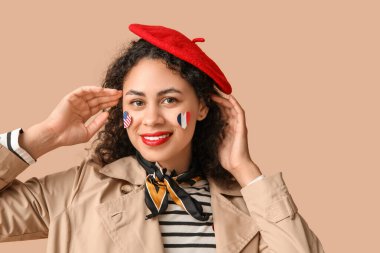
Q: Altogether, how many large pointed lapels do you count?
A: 2